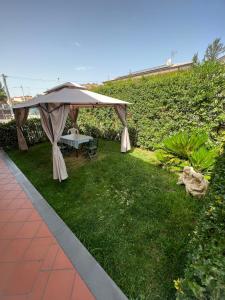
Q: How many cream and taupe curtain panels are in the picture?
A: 4